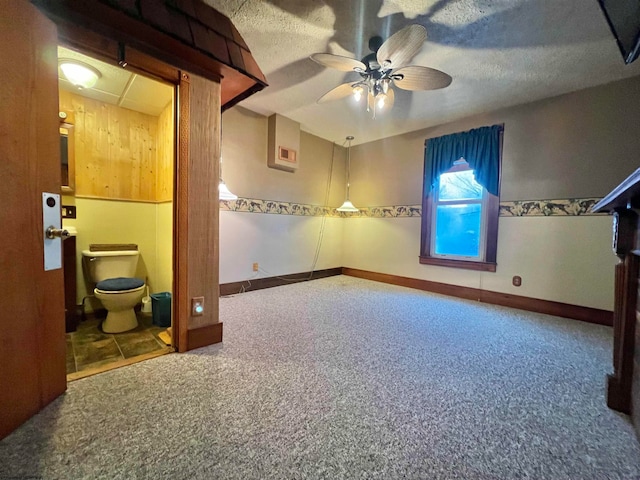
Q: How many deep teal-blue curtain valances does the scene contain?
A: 1